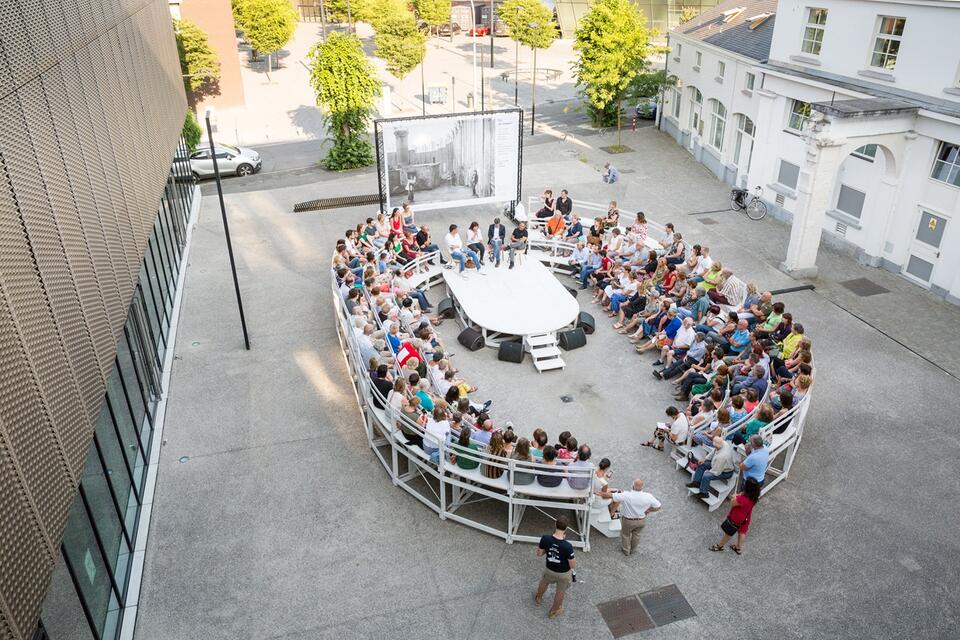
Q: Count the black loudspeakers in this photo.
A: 6